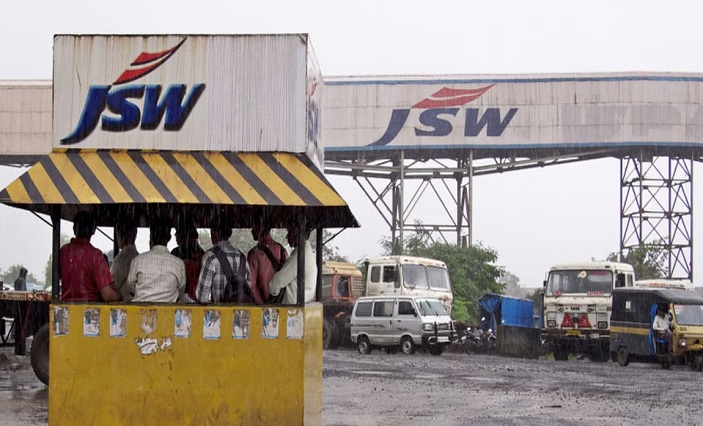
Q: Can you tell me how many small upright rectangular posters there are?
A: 9